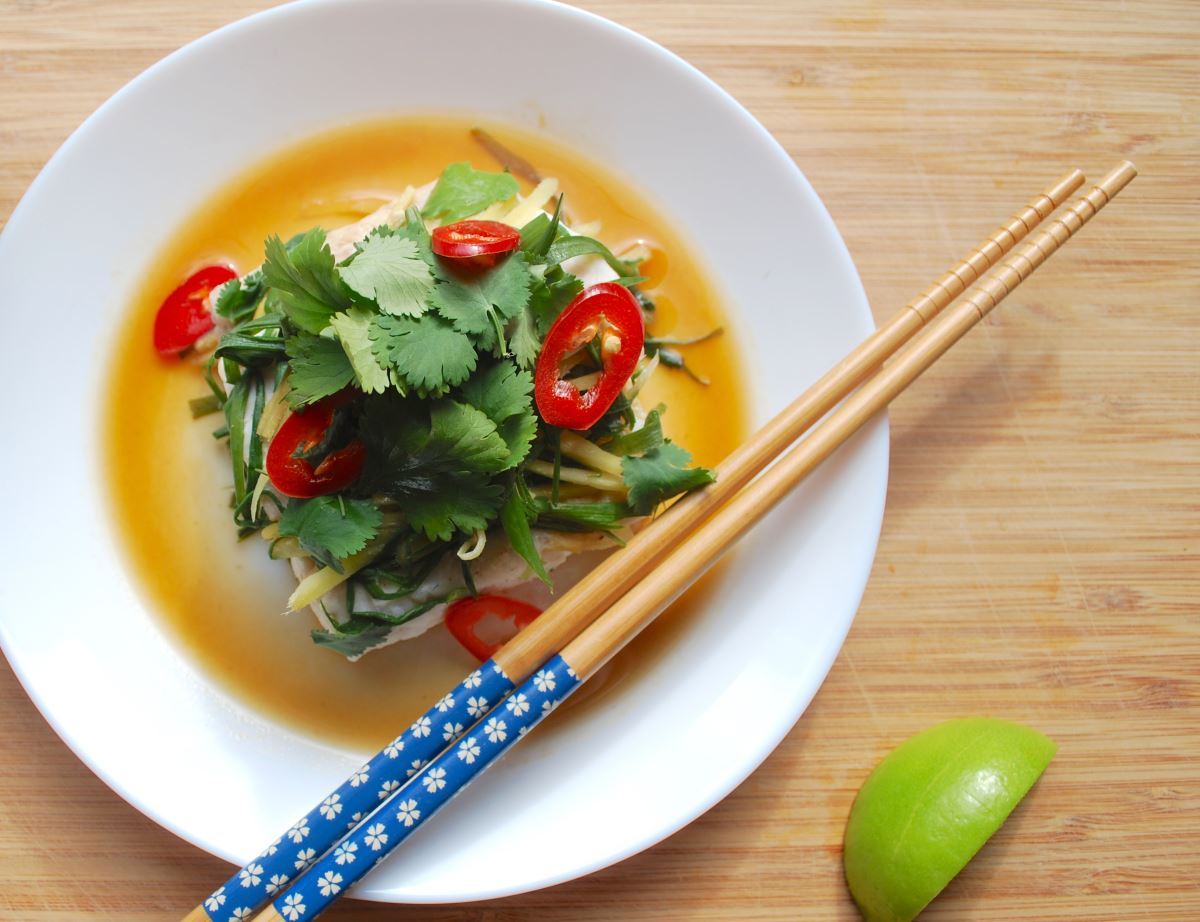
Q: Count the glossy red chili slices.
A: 5